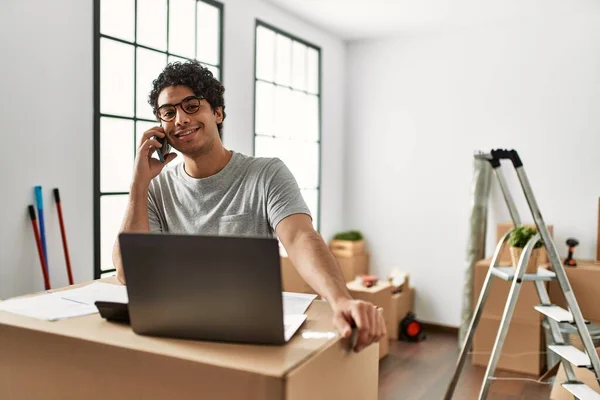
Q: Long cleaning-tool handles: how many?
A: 3